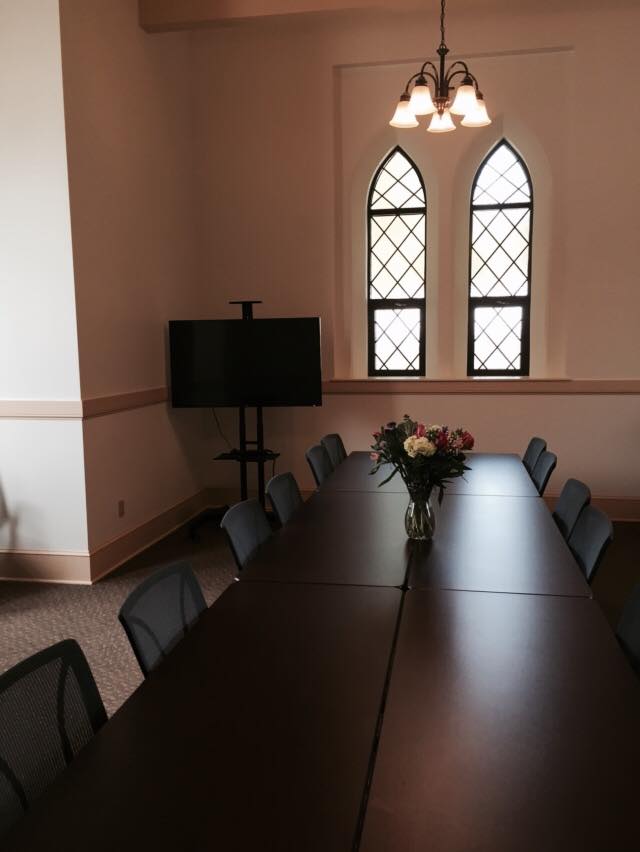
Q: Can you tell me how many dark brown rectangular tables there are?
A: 6